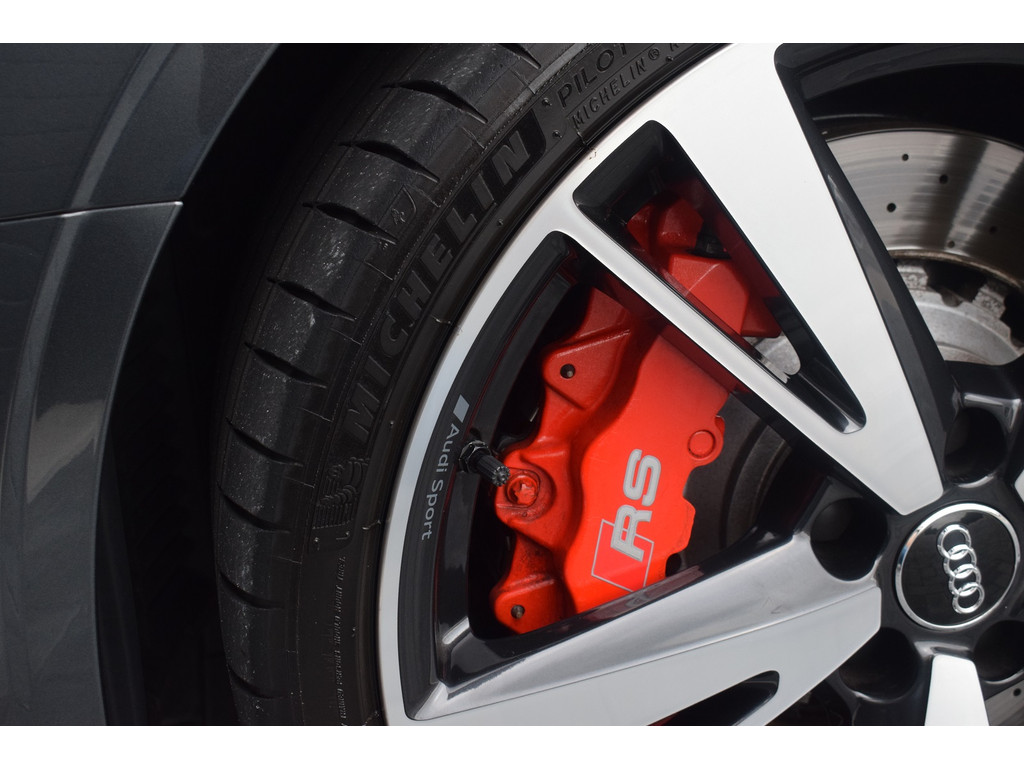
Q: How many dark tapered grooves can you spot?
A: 10